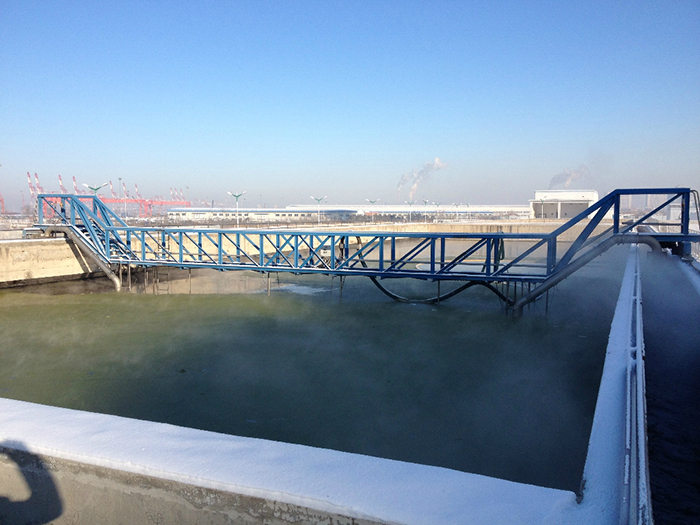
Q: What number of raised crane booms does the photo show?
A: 10